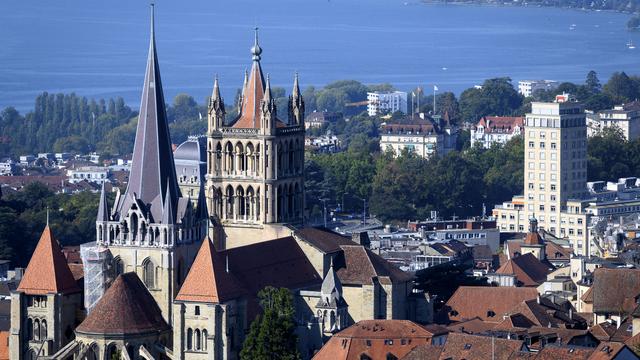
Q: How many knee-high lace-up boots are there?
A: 0